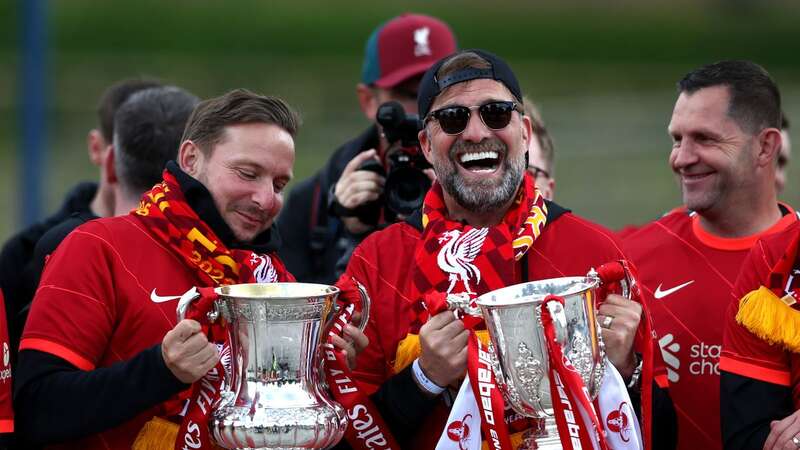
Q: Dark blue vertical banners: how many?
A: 1